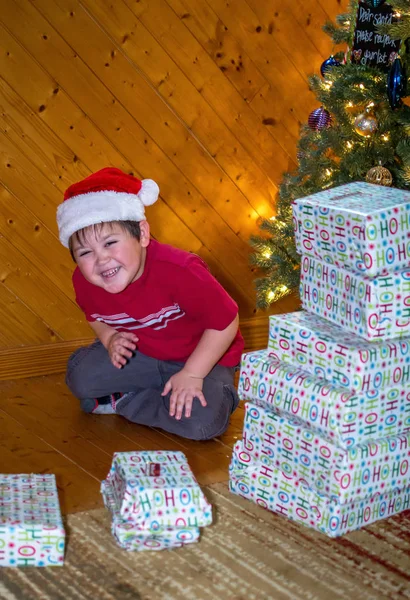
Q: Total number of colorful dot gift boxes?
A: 9